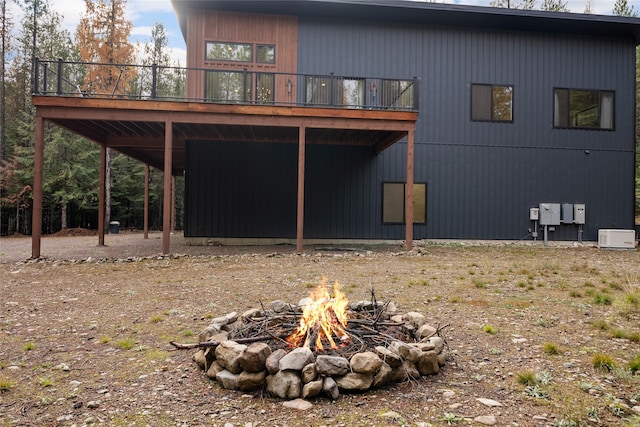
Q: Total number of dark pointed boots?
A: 0